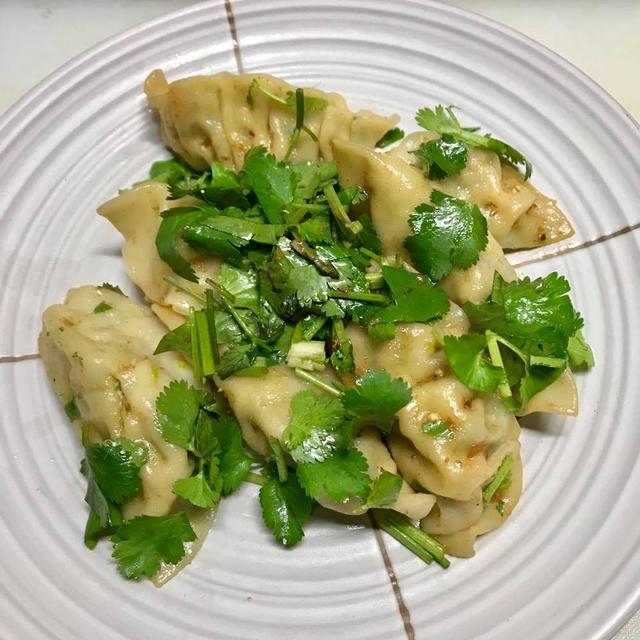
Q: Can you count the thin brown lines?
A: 4